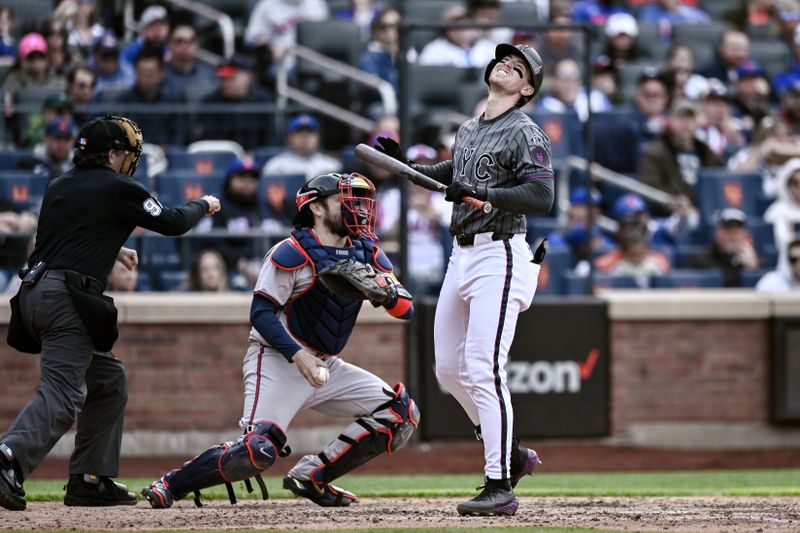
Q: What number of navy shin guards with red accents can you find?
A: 2